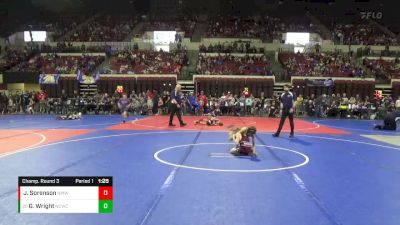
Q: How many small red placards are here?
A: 3